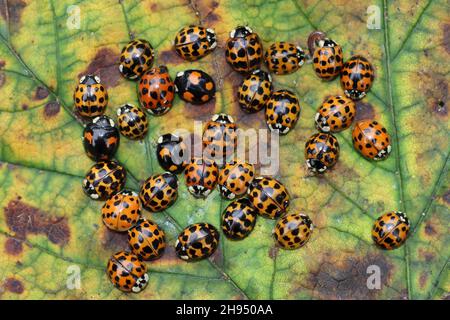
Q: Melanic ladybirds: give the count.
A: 3